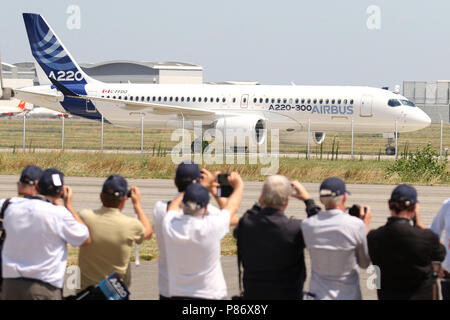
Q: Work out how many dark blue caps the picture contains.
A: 7